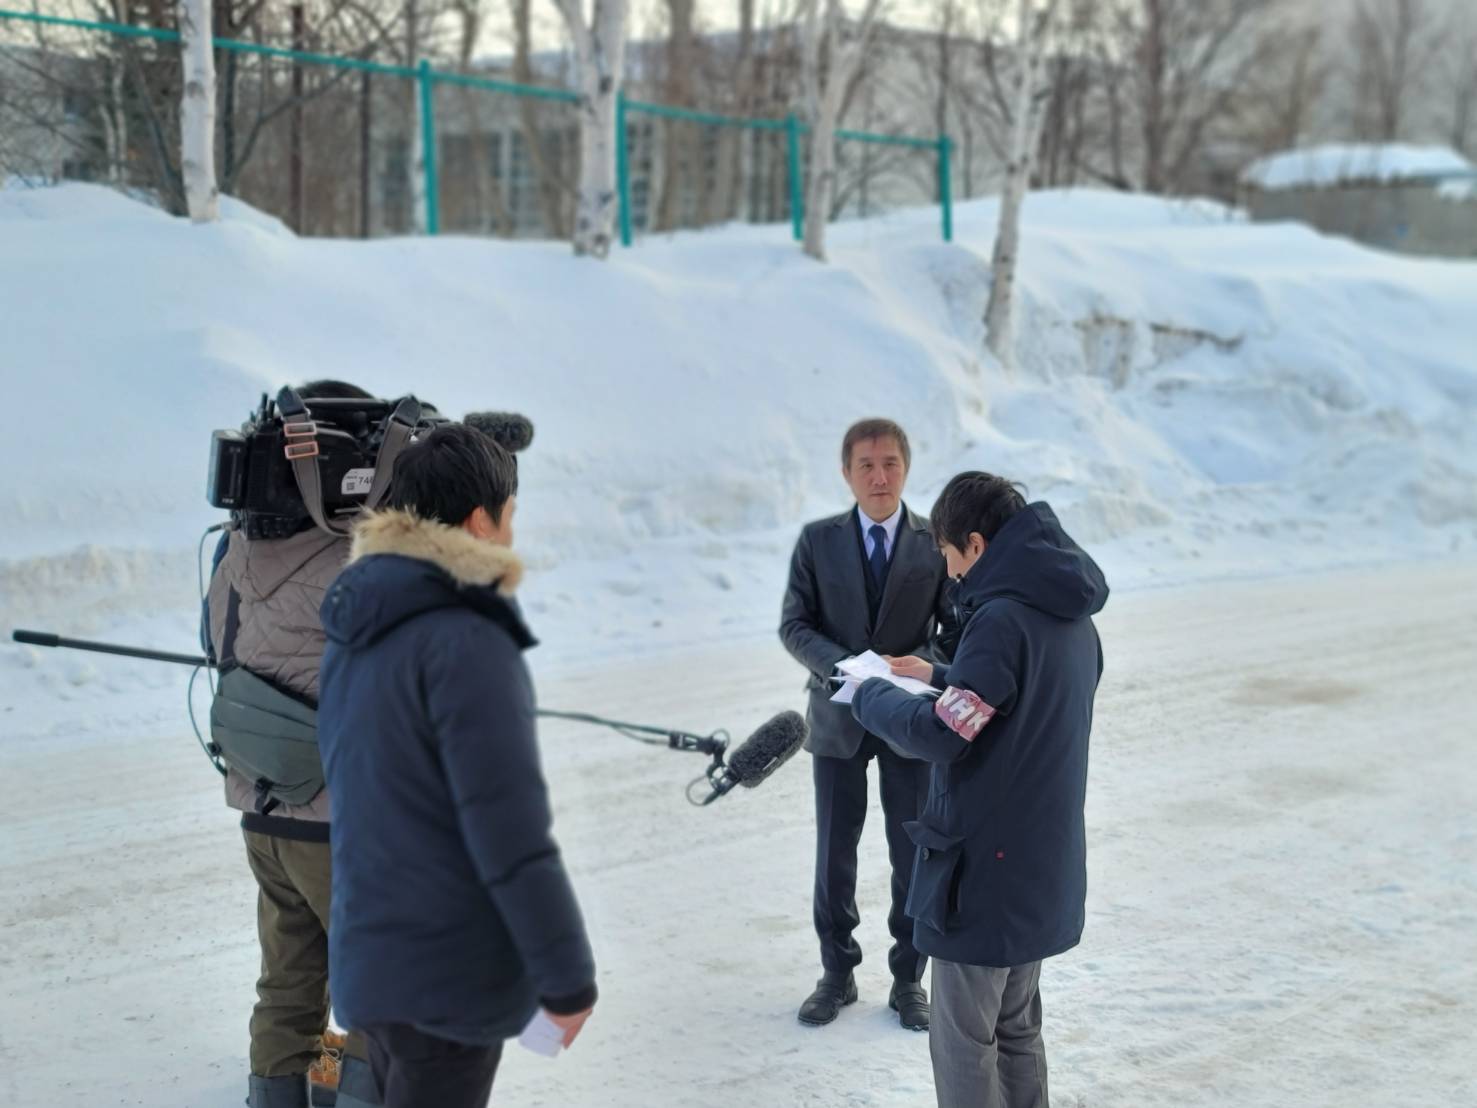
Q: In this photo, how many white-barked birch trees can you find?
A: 4